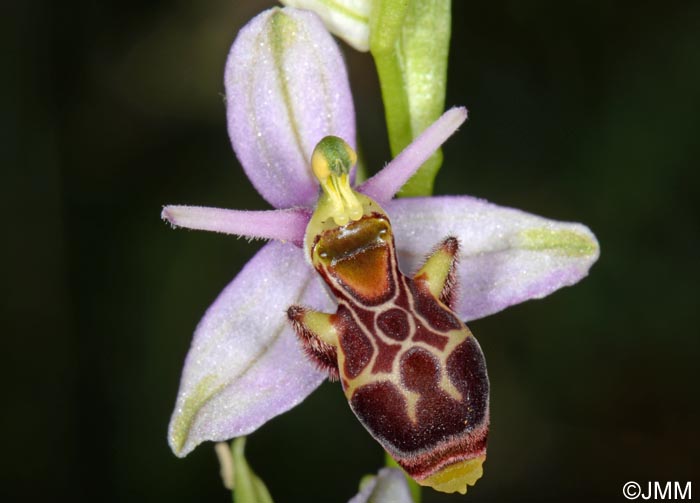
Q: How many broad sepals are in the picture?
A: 3